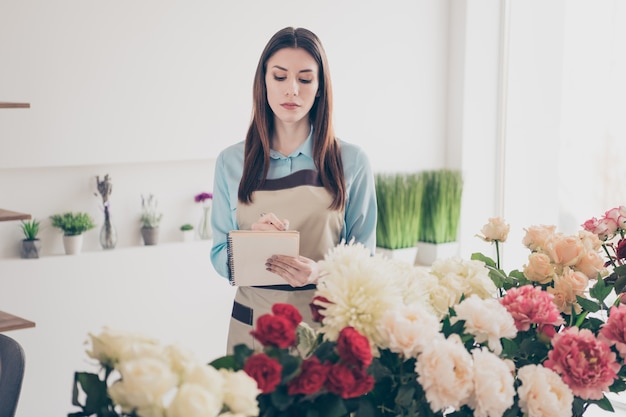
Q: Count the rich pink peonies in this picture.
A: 3